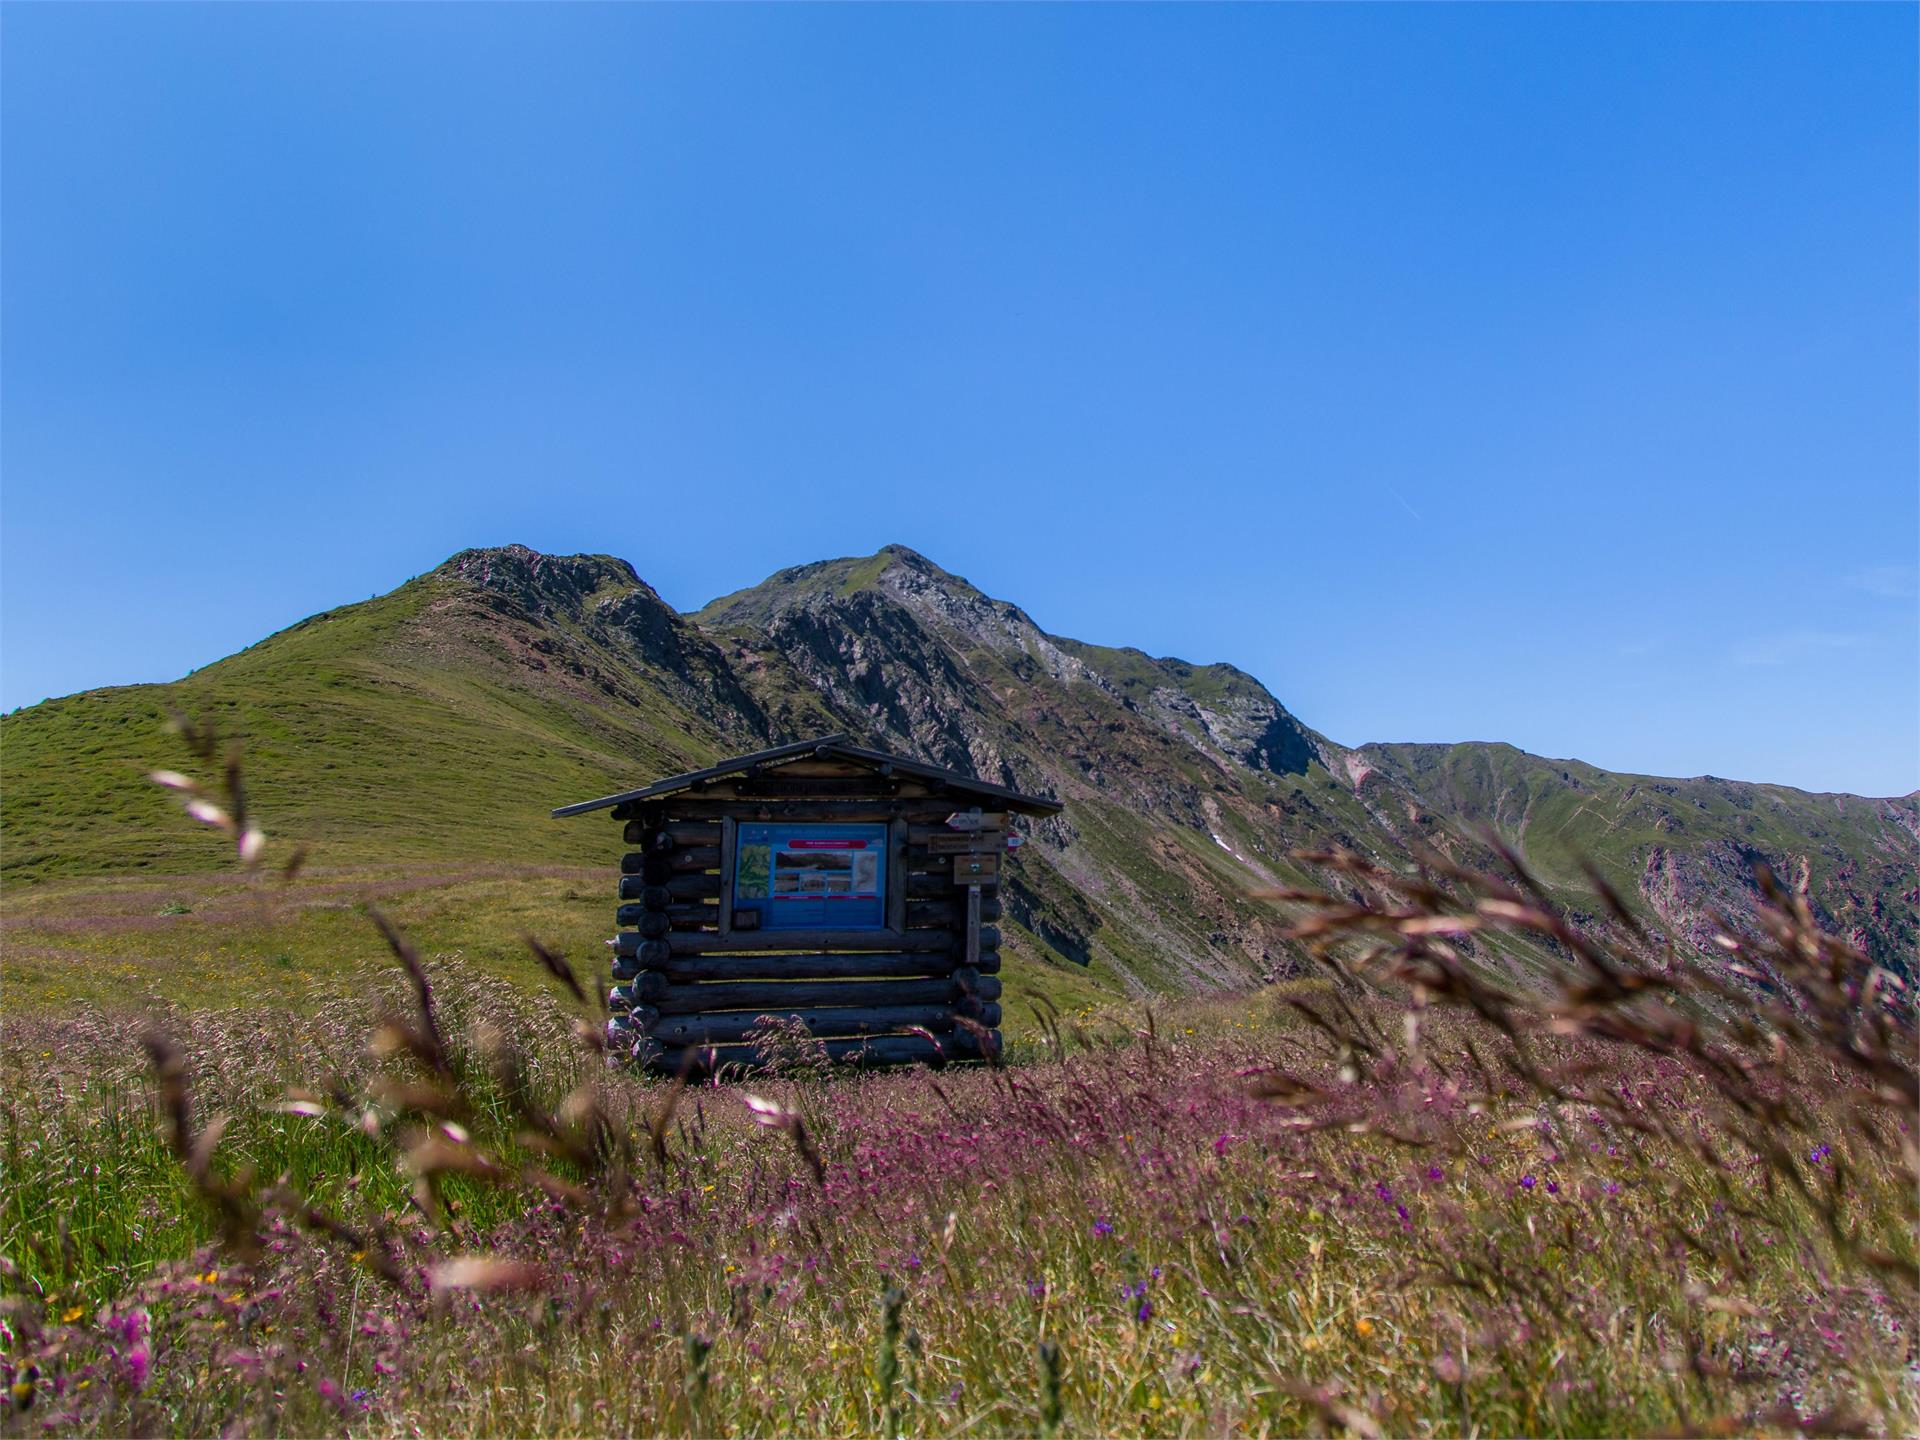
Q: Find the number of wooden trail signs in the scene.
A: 3